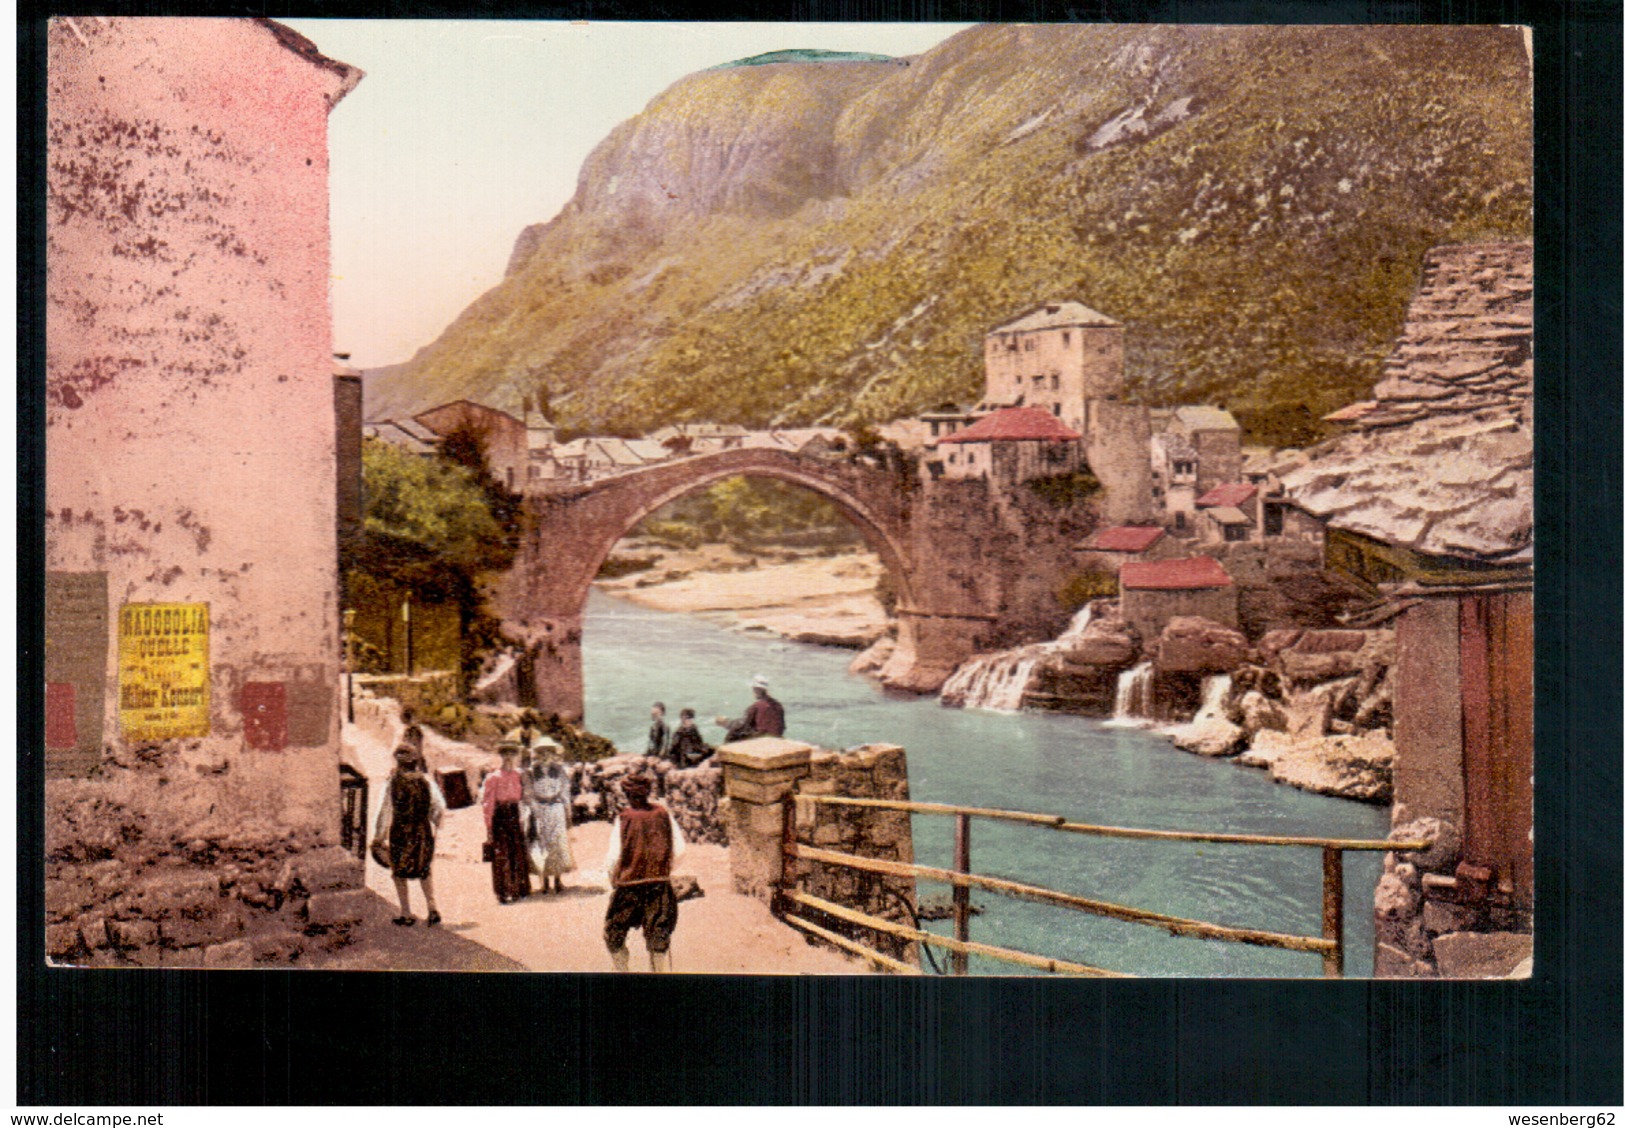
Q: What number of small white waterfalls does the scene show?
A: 3